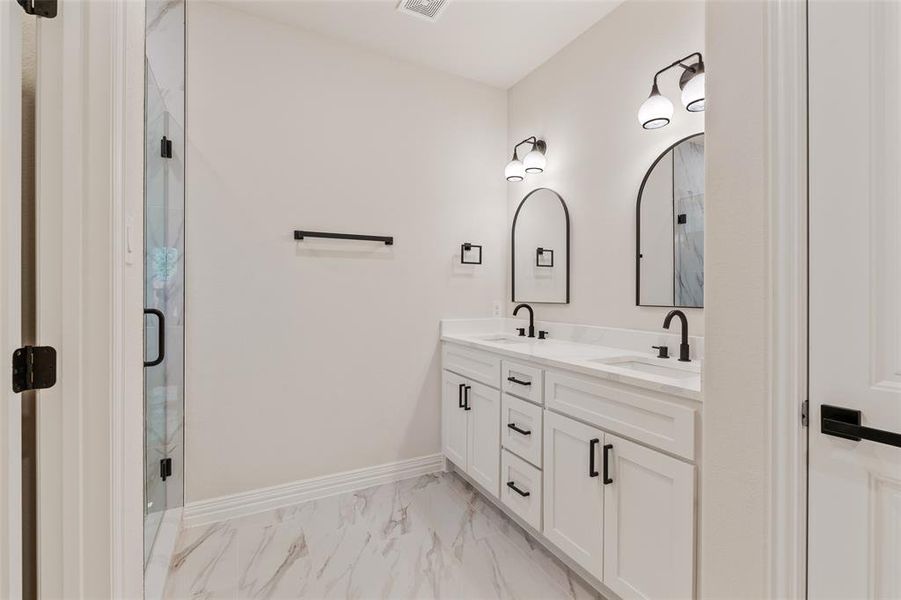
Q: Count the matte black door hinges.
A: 4